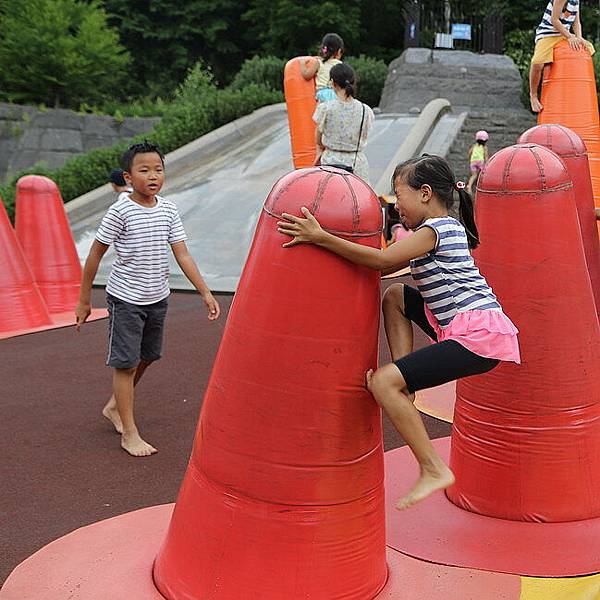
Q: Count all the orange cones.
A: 2